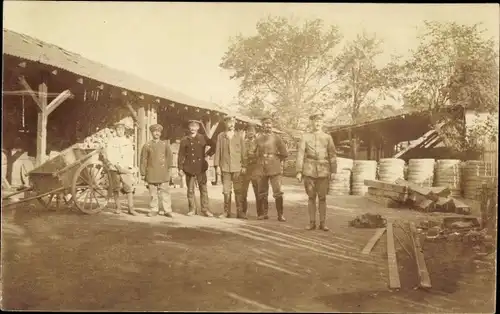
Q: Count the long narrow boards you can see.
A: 3